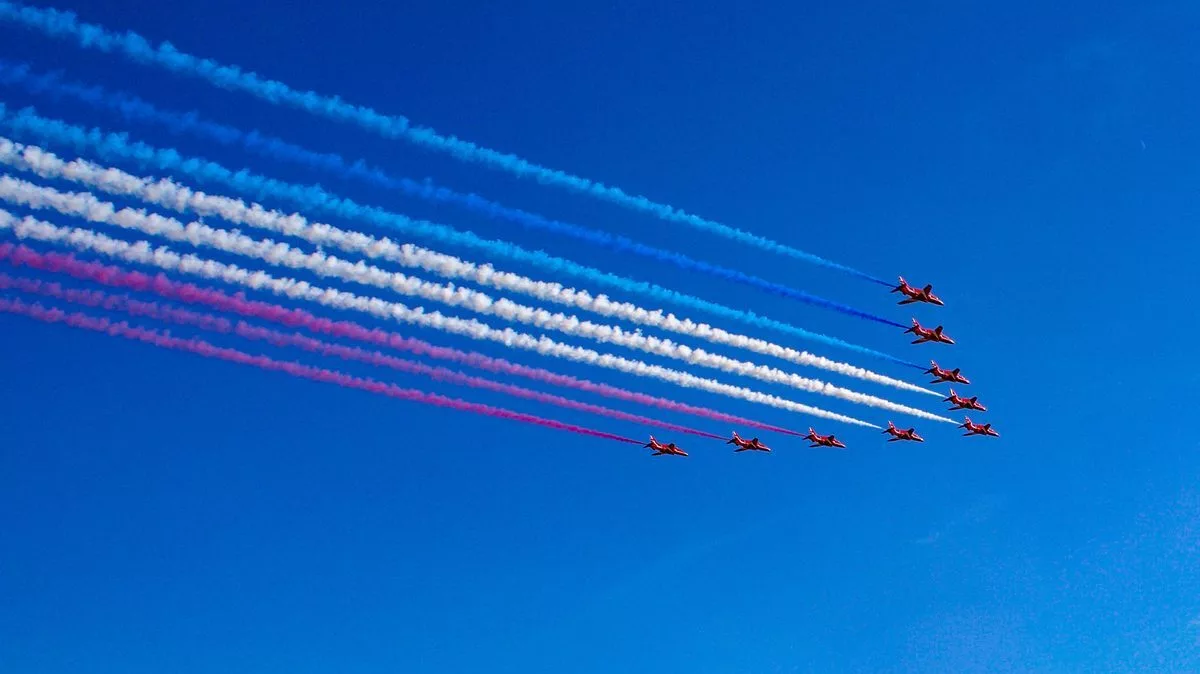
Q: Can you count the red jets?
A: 9